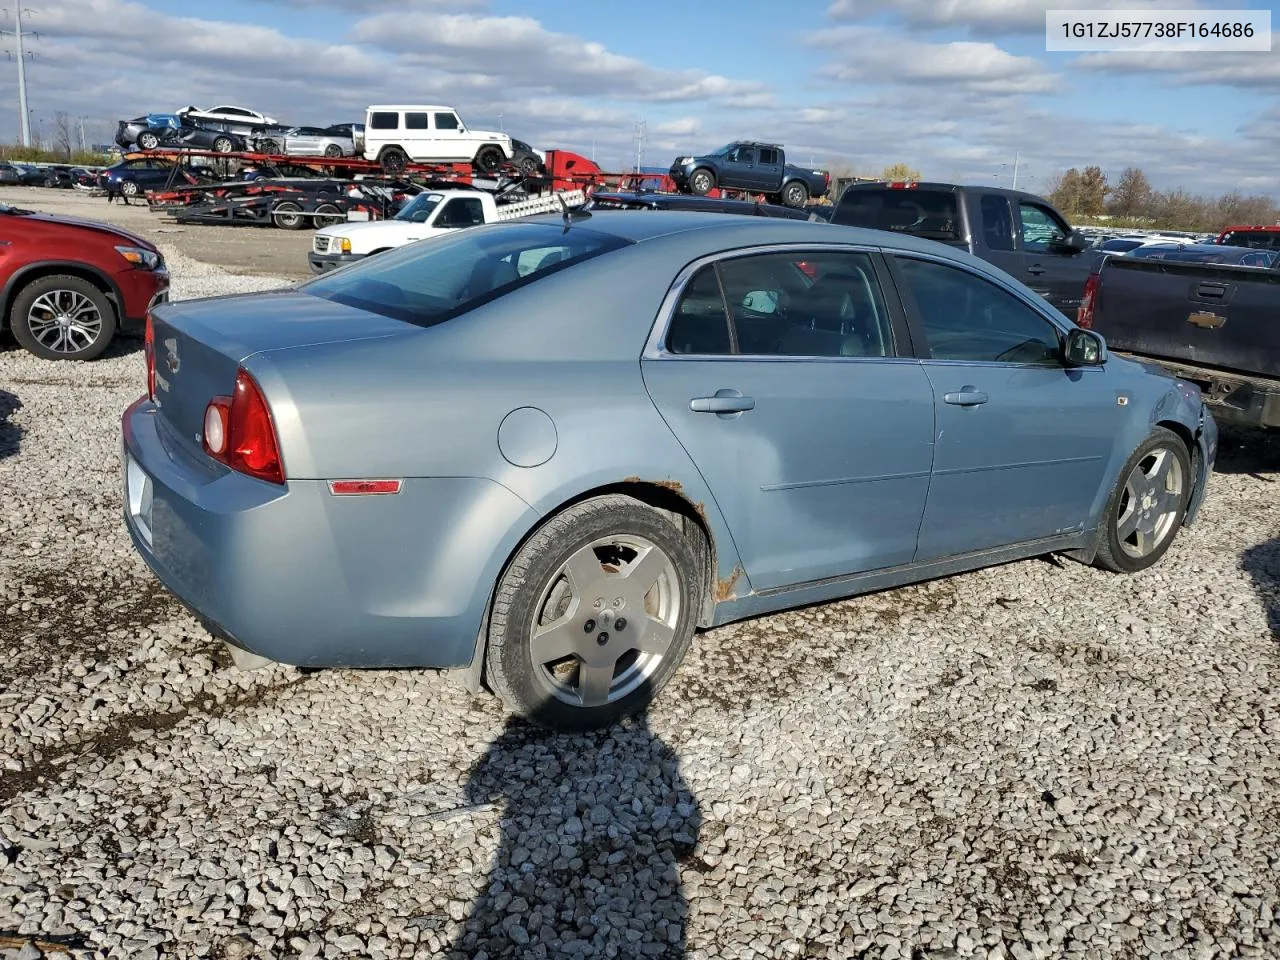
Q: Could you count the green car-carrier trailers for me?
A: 0